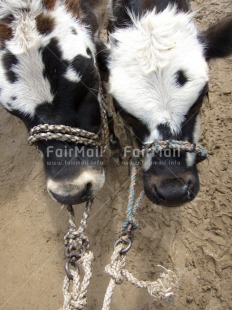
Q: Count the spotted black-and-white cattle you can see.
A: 2